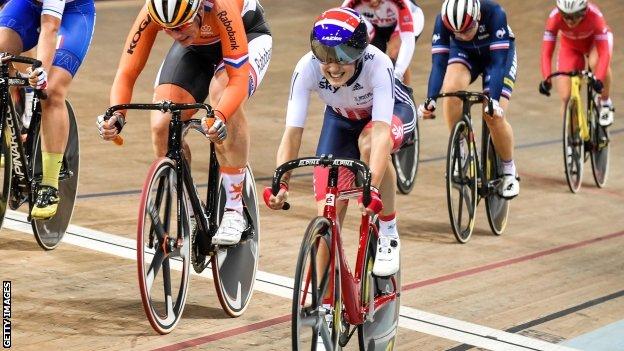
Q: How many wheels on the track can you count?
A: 11